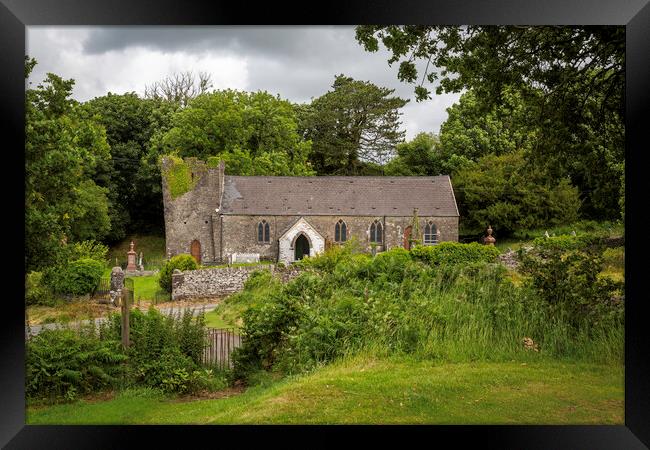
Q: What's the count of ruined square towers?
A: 1